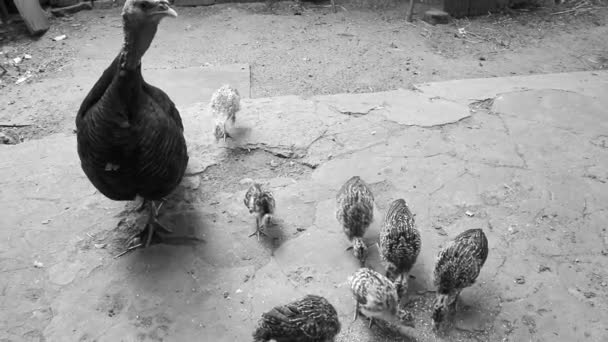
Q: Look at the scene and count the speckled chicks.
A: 7